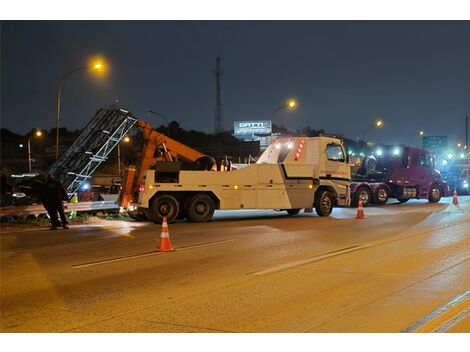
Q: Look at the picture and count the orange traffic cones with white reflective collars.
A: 3